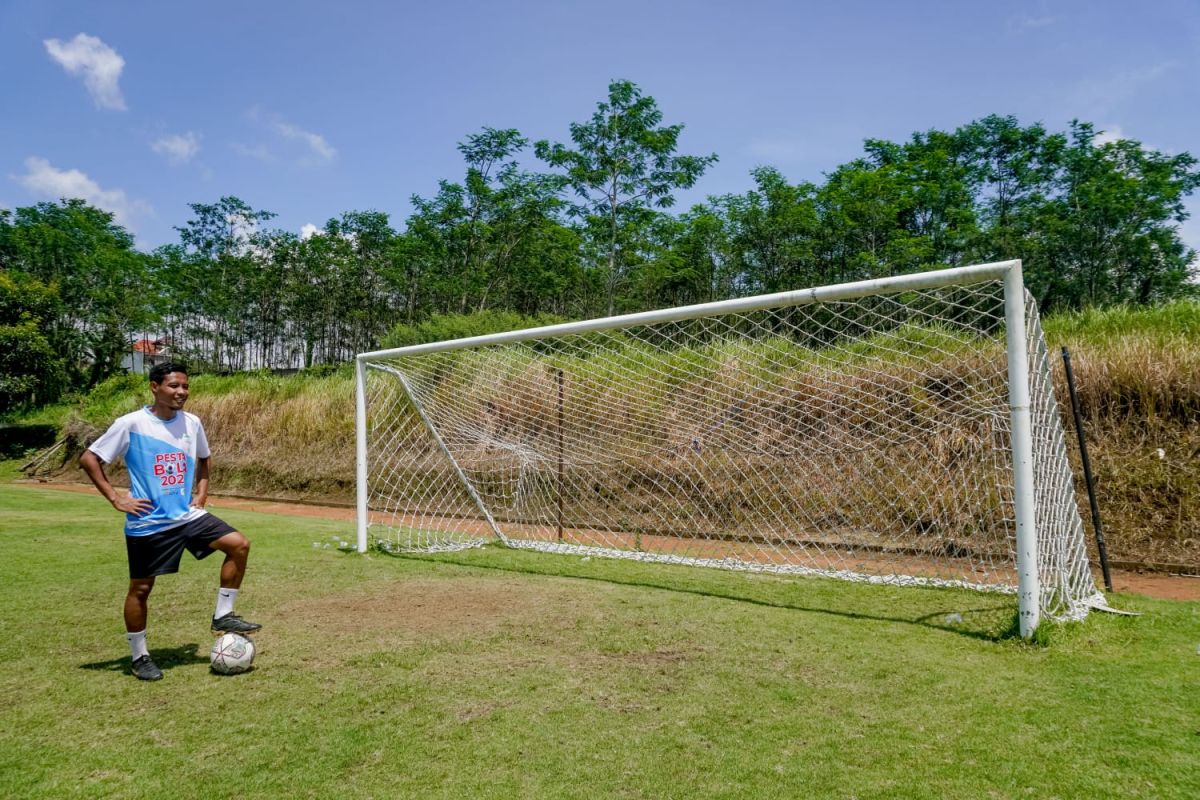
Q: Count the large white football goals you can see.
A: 1